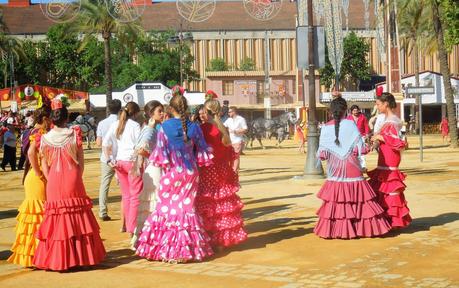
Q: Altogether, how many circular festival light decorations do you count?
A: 4